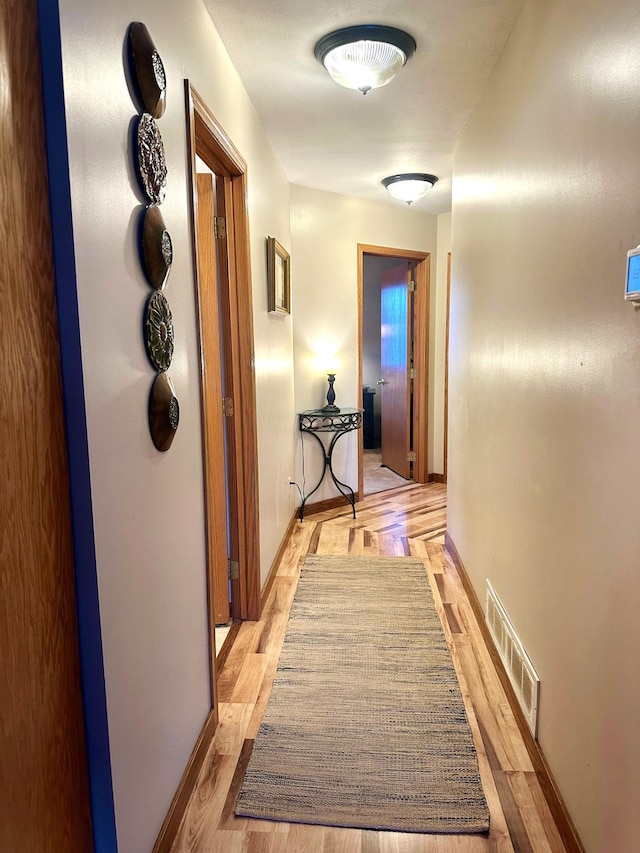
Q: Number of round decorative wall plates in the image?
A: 5